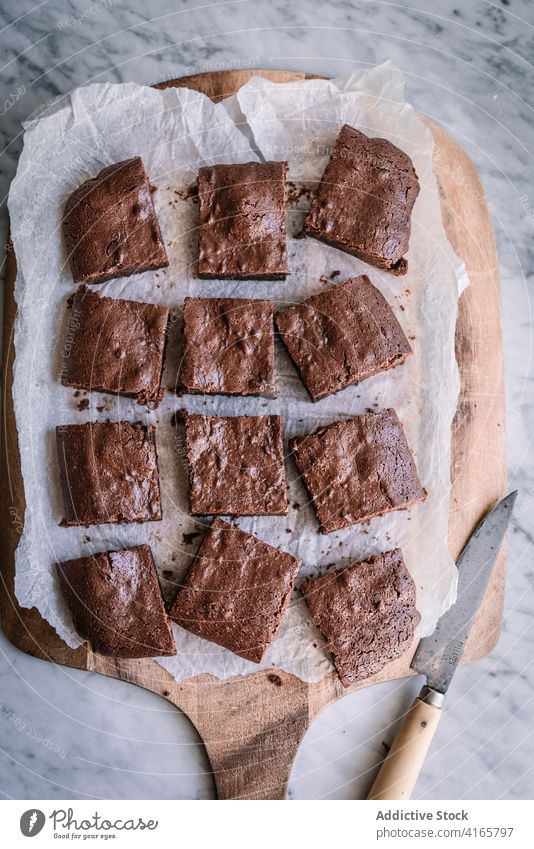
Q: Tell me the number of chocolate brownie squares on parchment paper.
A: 12